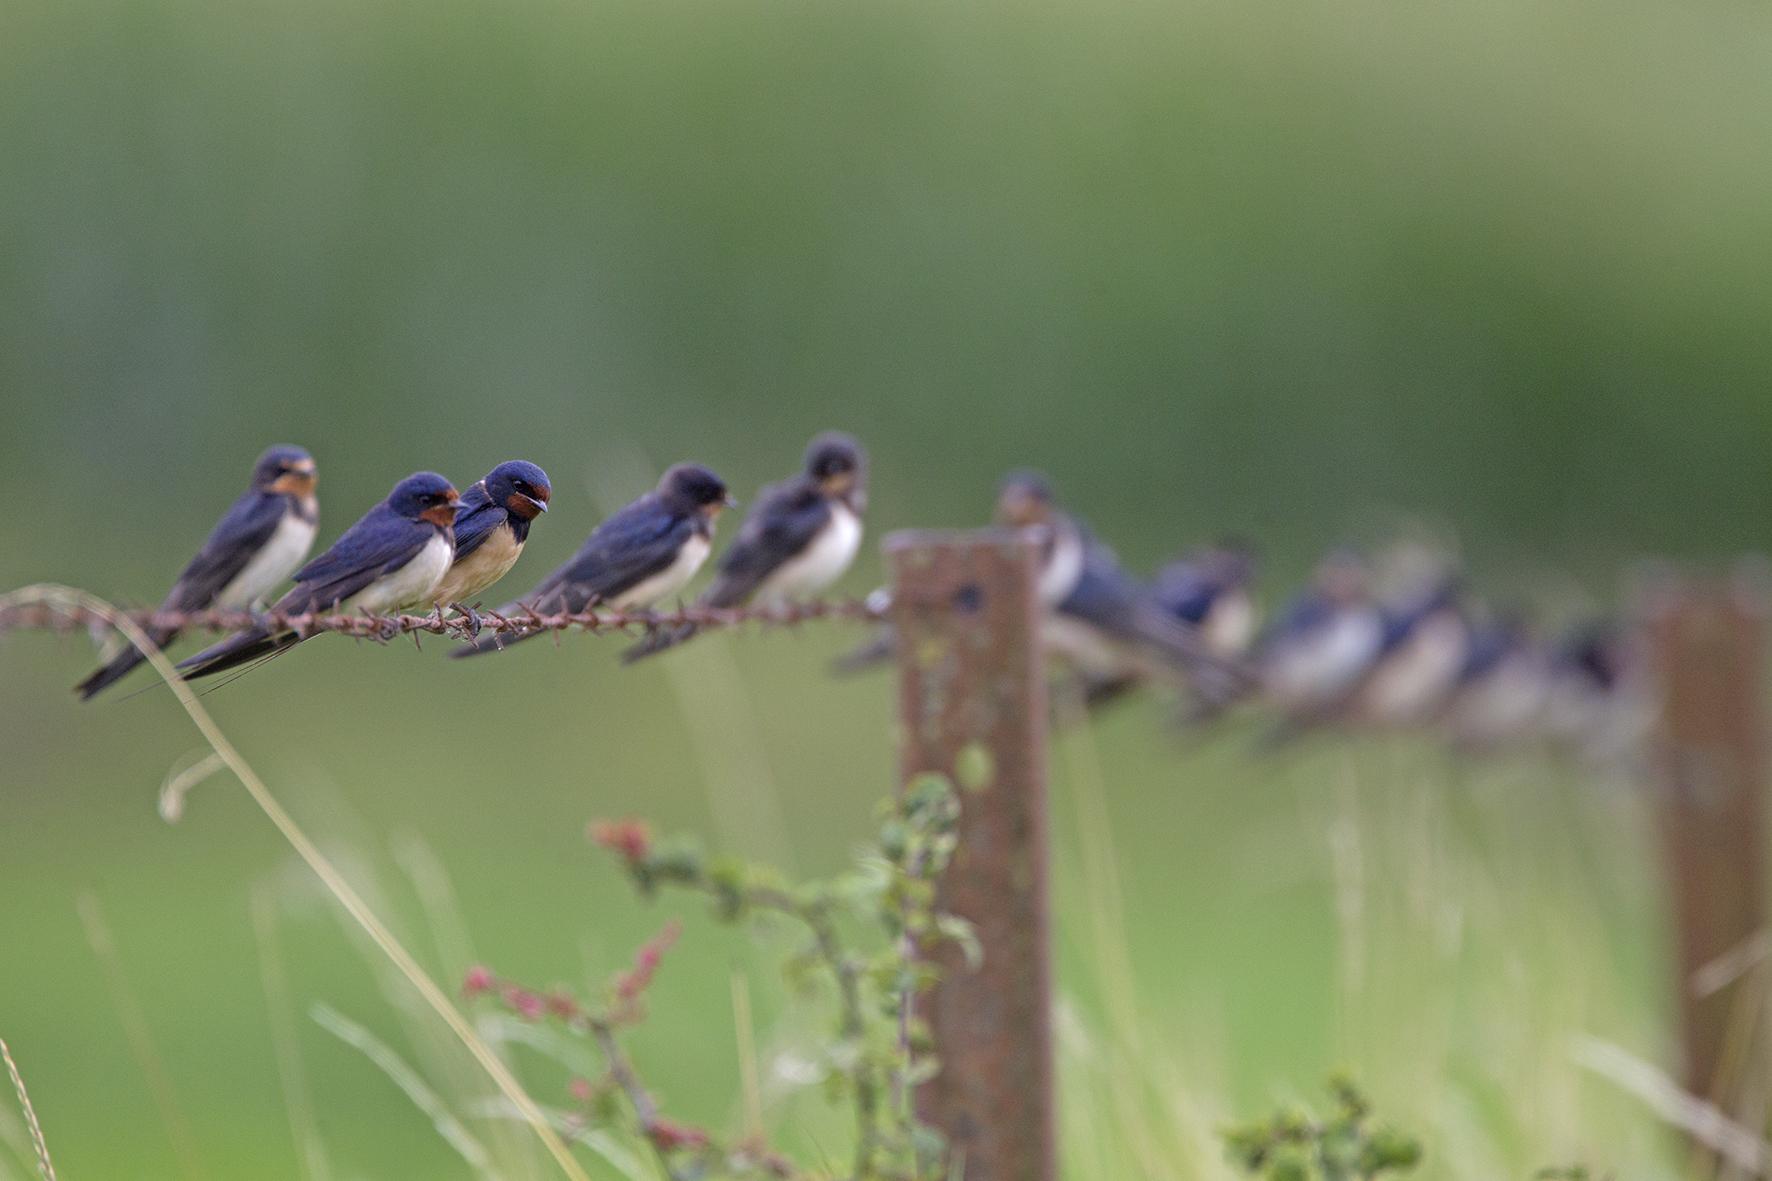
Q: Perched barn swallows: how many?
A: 12